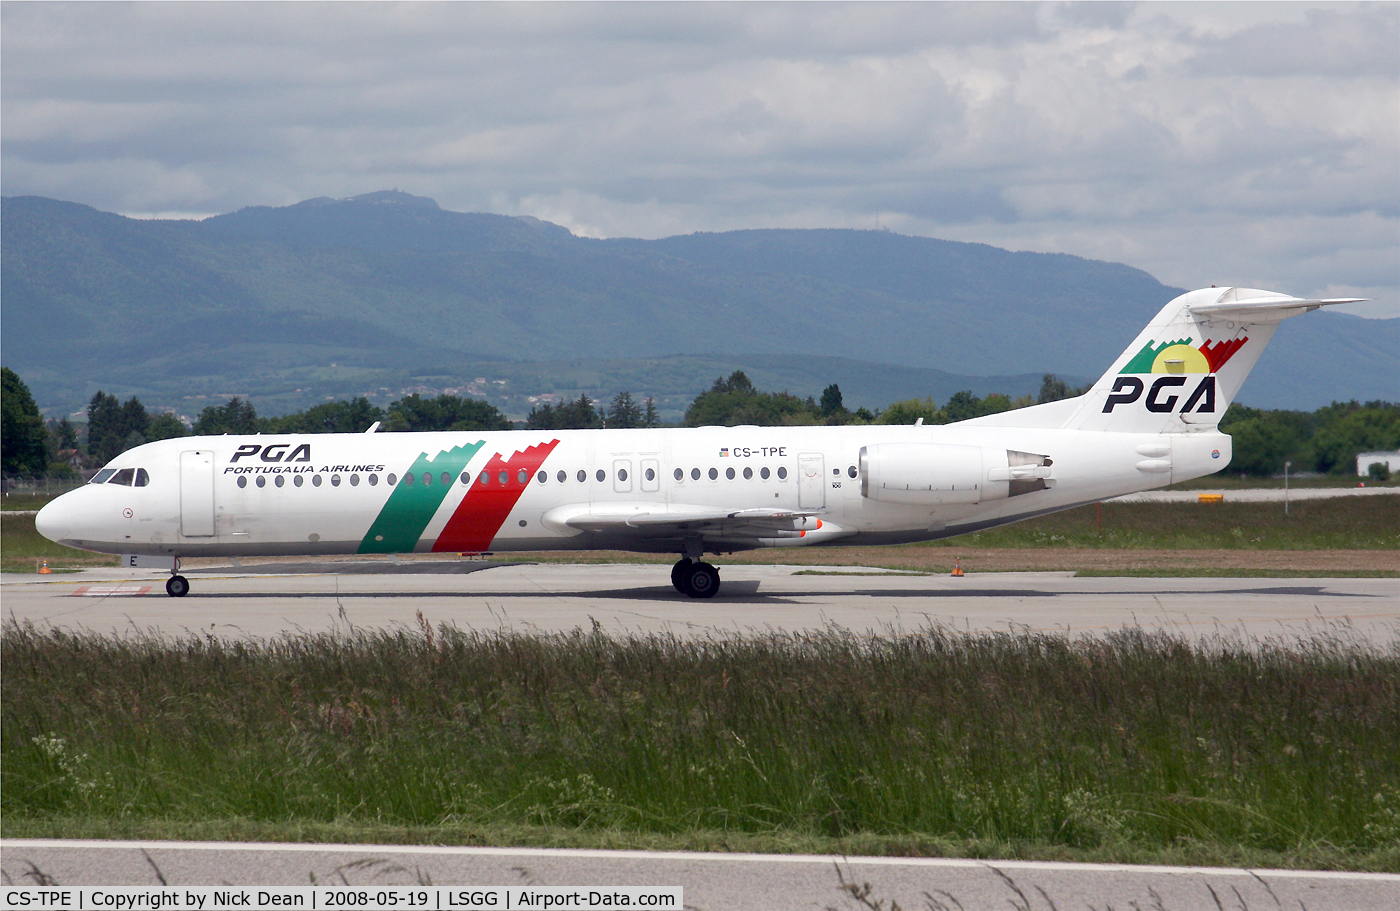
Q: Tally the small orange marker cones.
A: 2